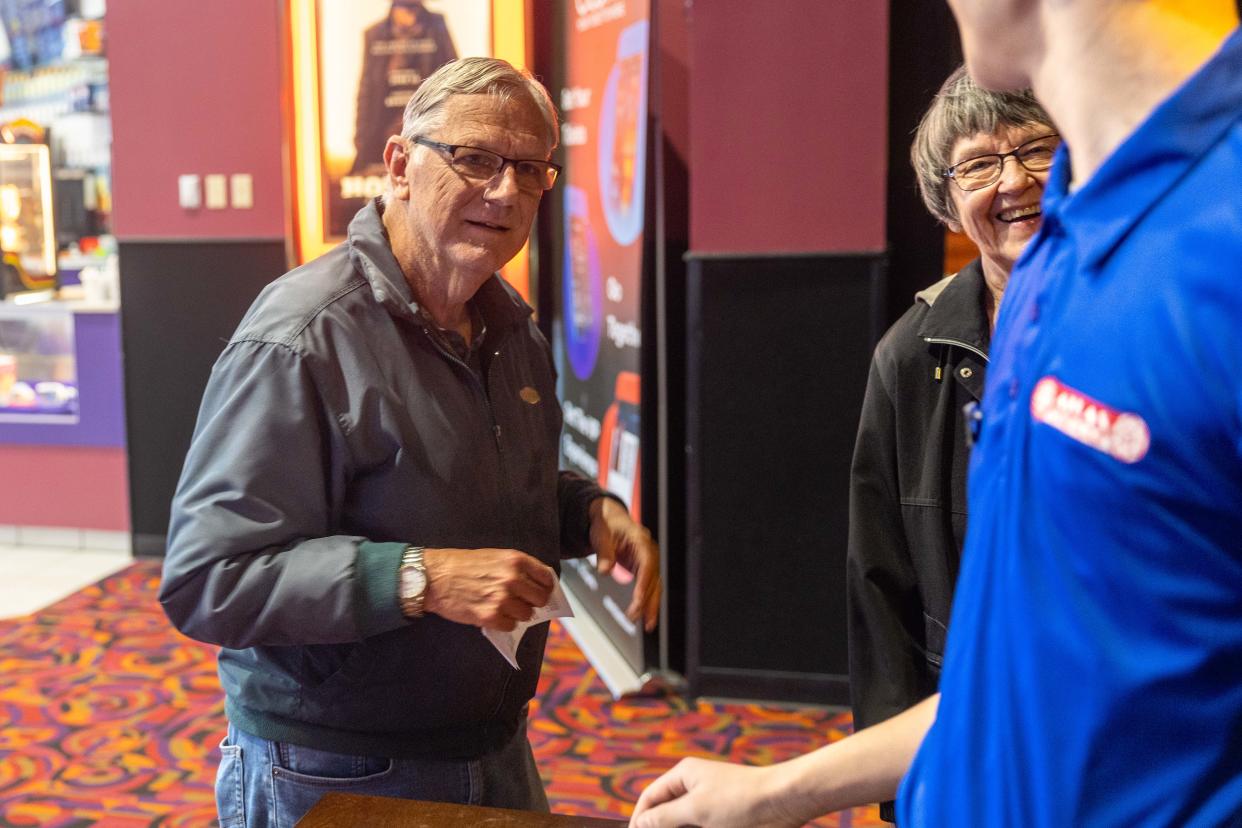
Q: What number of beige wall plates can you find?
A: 2